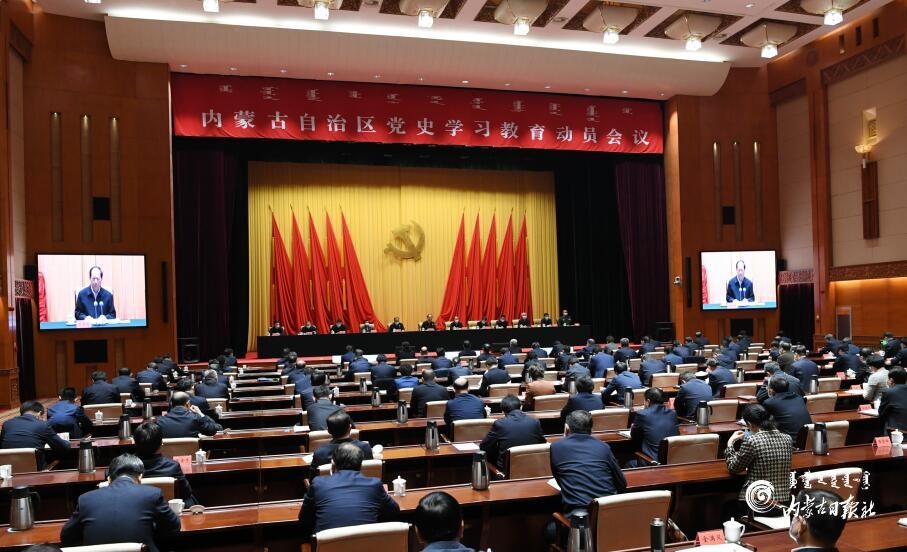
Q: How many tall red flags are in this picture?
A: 10